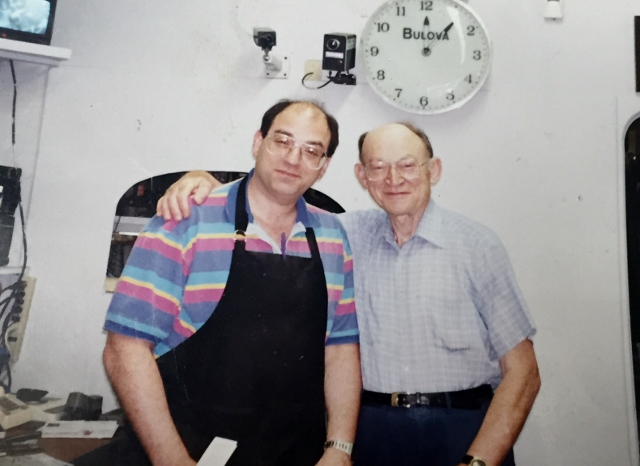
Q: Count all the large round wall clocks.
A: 1